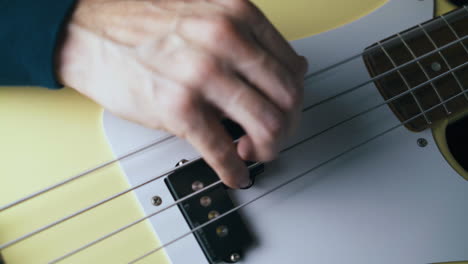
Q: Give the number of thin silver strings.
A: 4